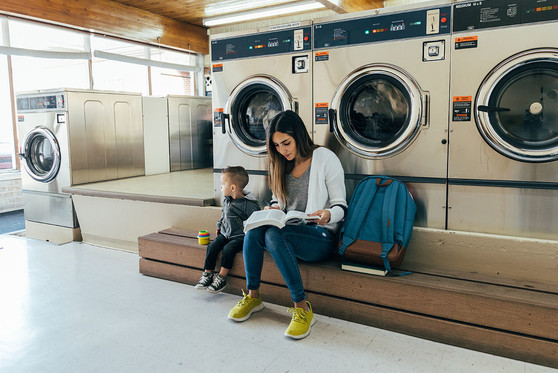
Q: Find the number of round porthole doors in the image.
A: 4